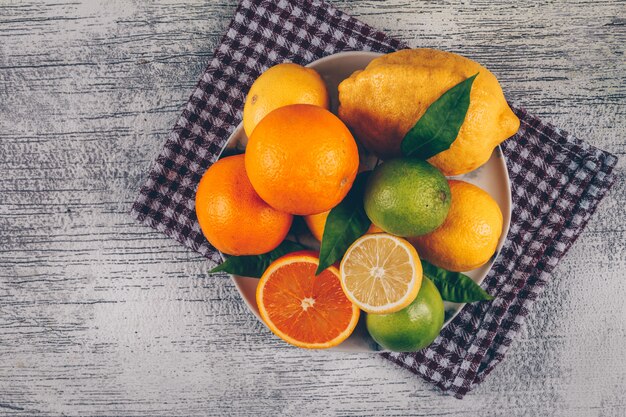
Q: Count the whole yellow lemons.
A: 3